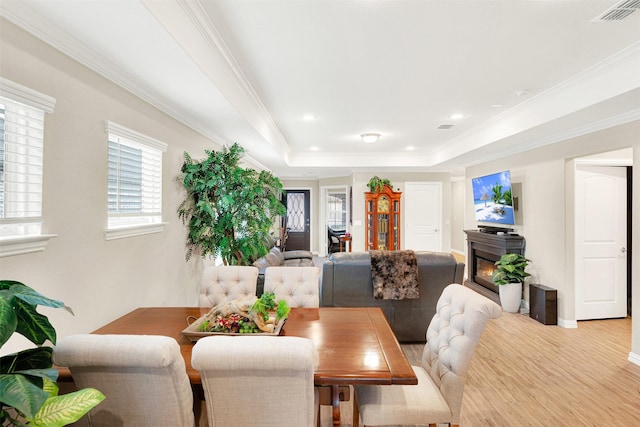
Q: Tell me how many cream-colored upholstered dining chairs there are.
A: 5